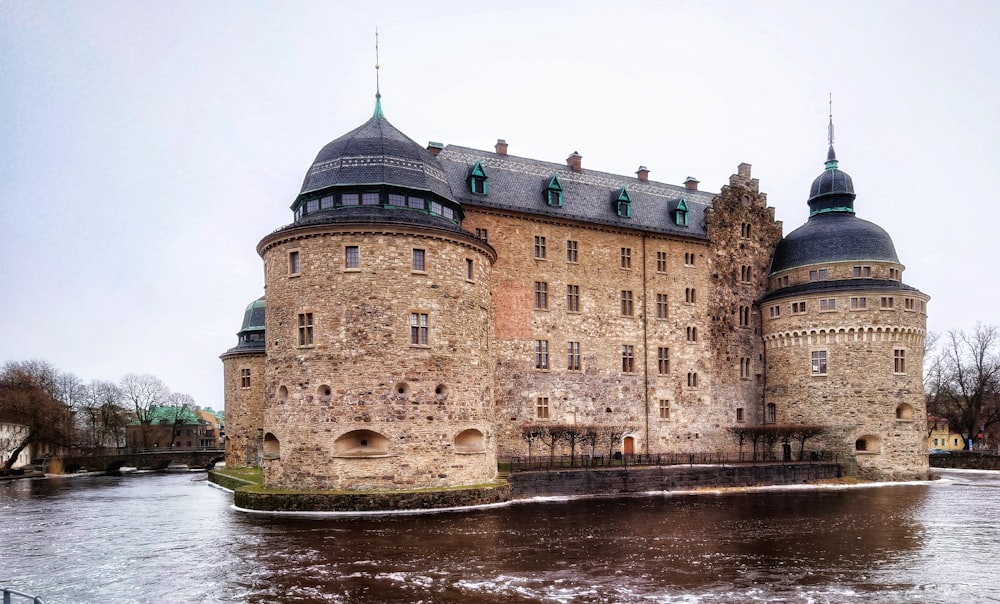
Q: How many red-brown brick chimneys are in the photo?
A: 5